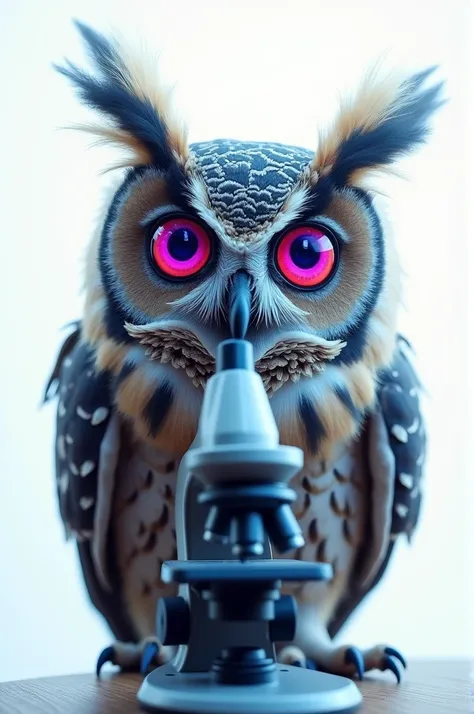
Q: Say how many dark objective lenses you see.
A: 3